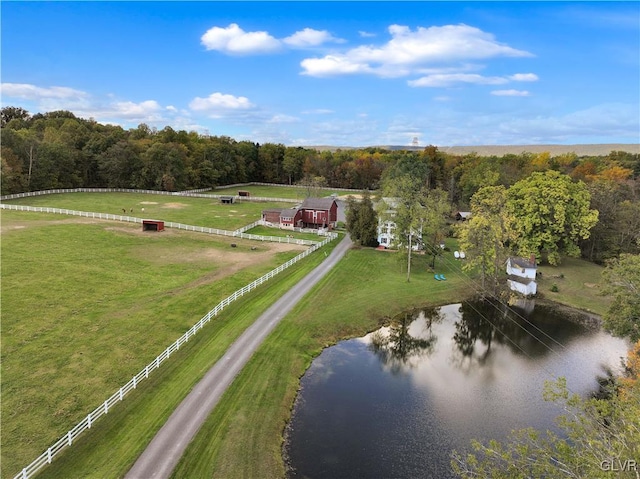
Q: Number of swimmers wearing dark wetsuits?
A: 0